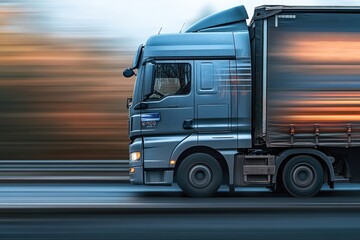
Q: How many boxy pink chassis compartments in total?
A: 0